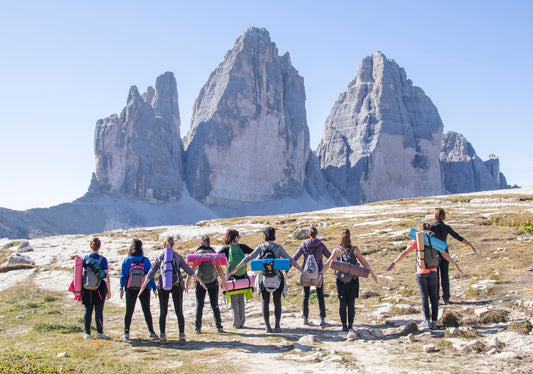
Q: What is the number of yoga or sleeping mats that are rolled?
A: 8